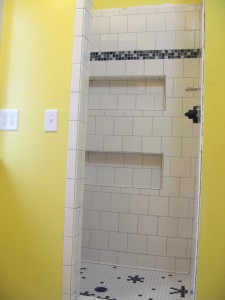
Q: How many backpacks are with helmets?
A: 0